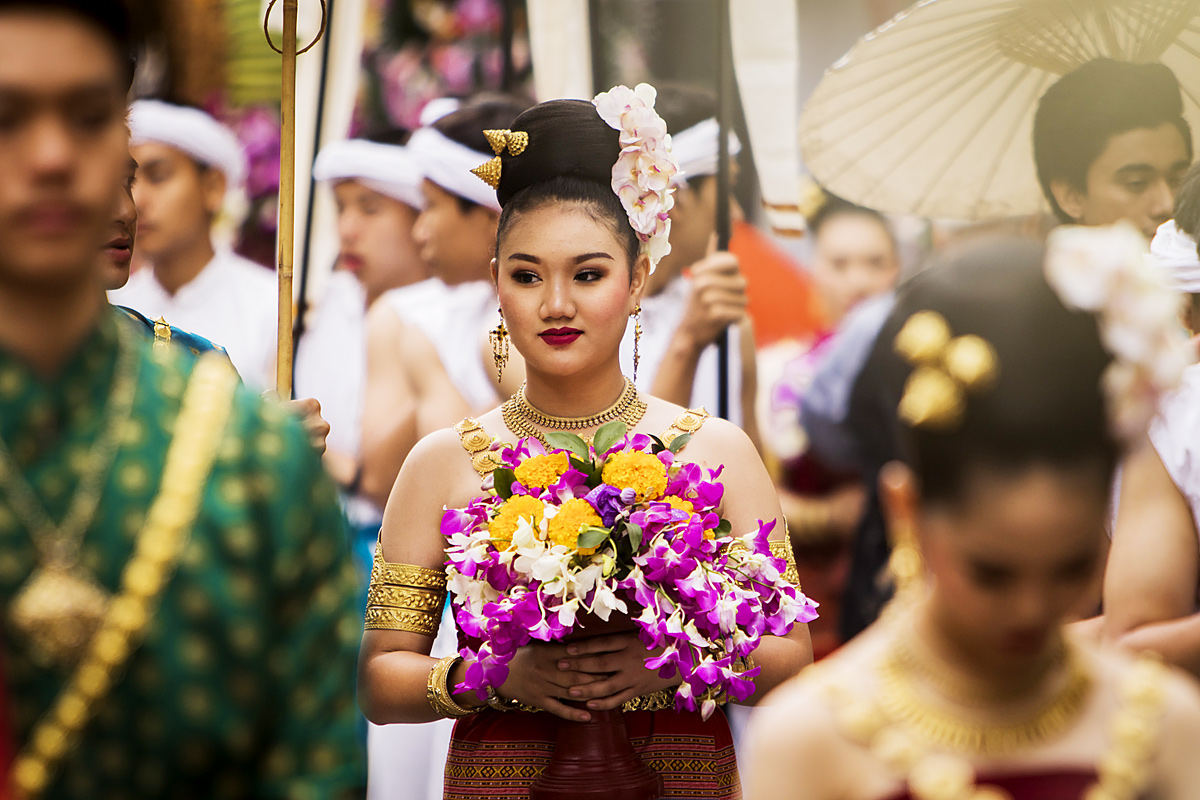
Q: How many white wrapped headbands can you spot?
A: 5